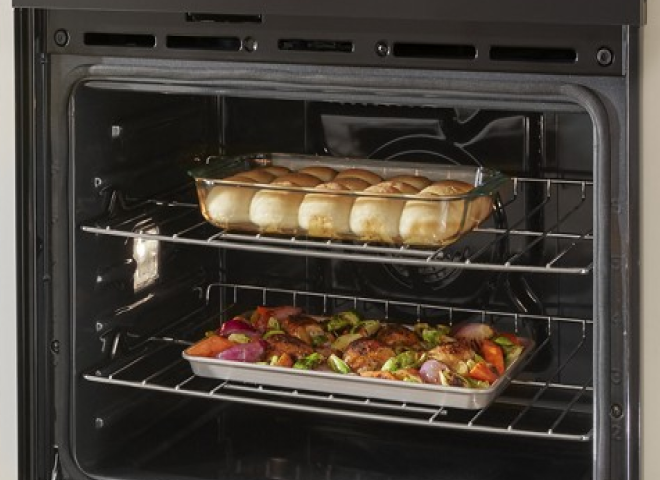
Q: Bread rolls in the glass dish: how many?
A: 15